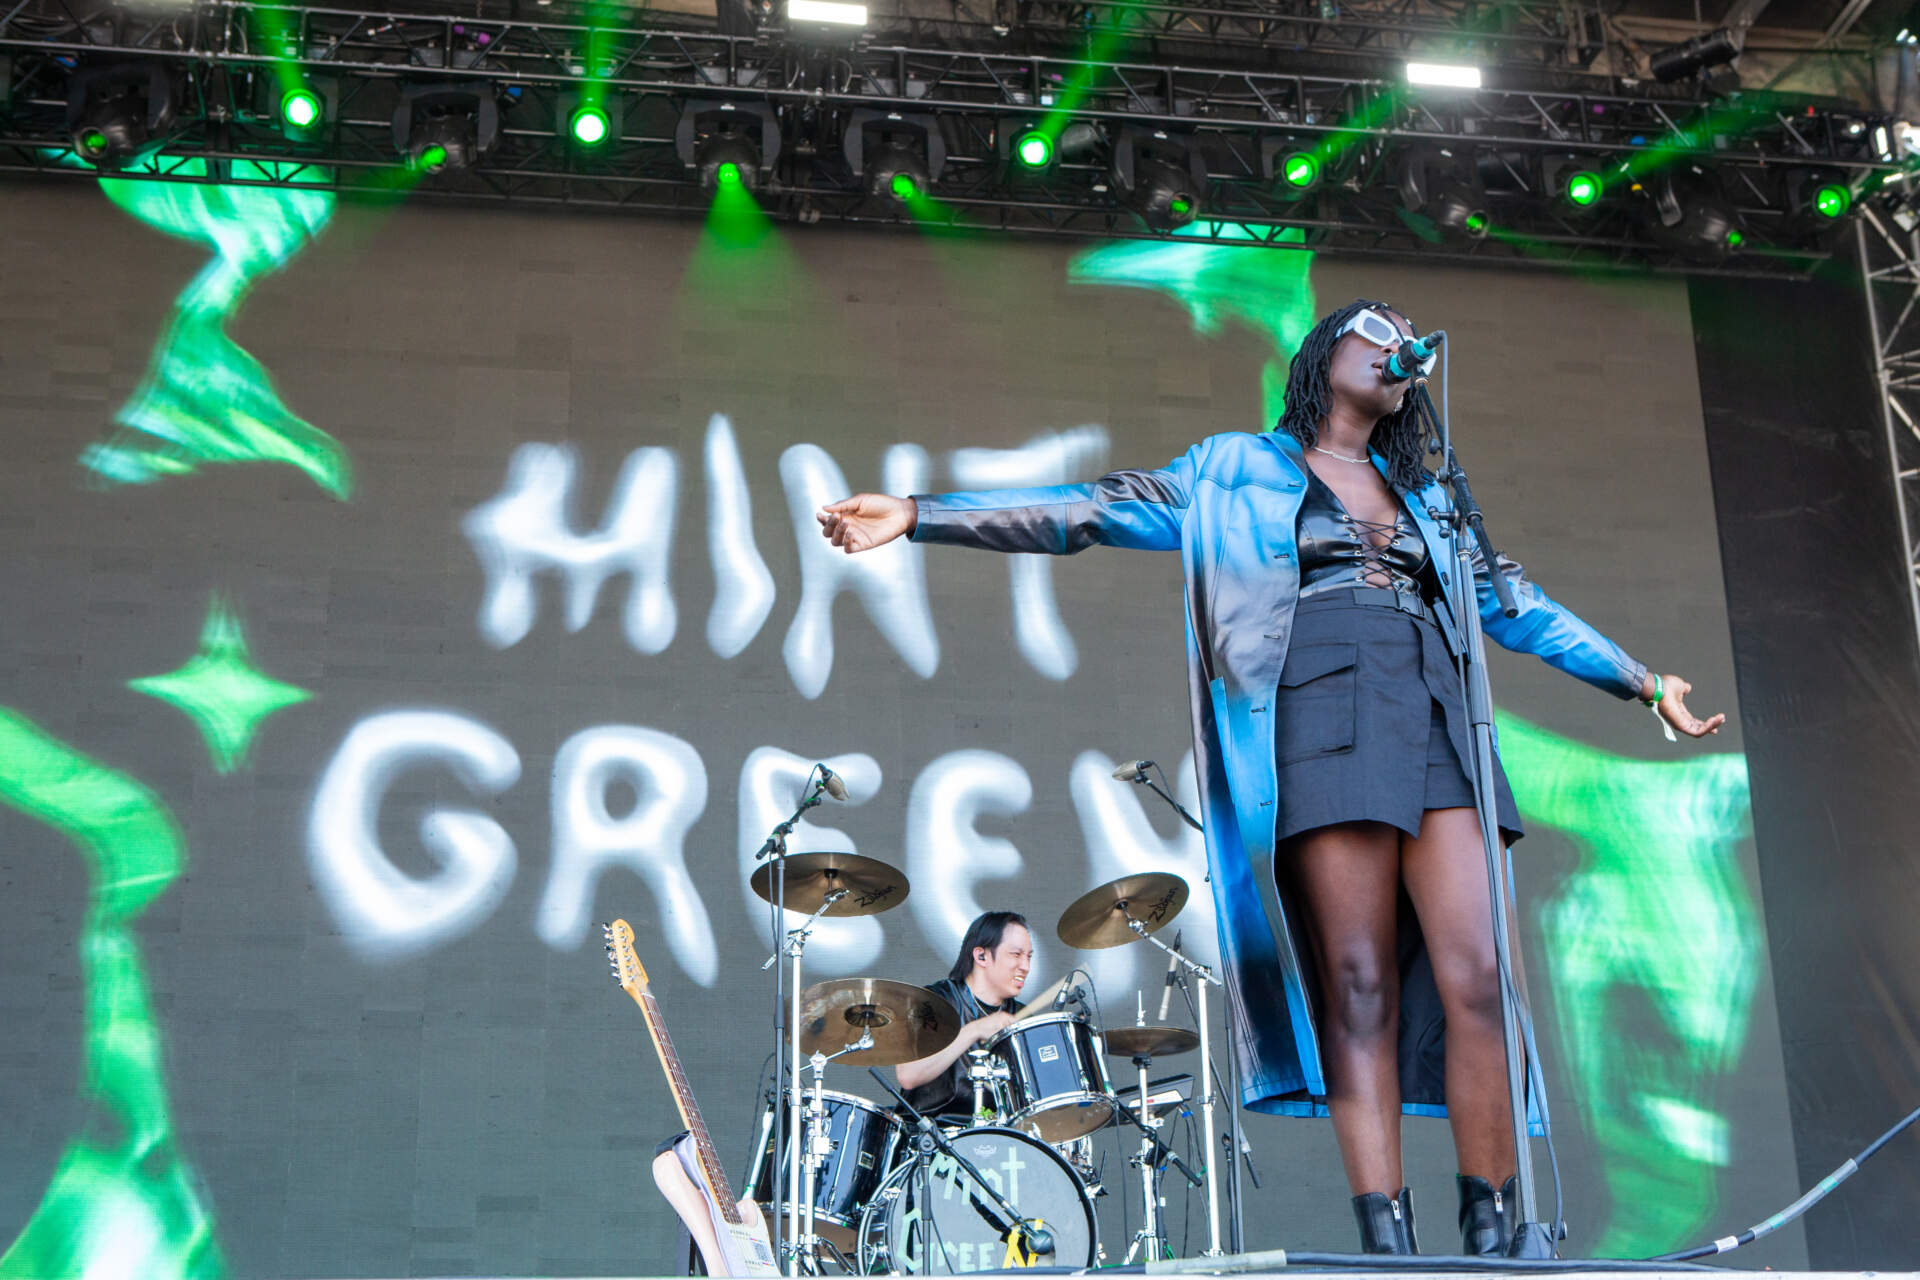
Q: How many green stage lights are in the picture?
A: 13